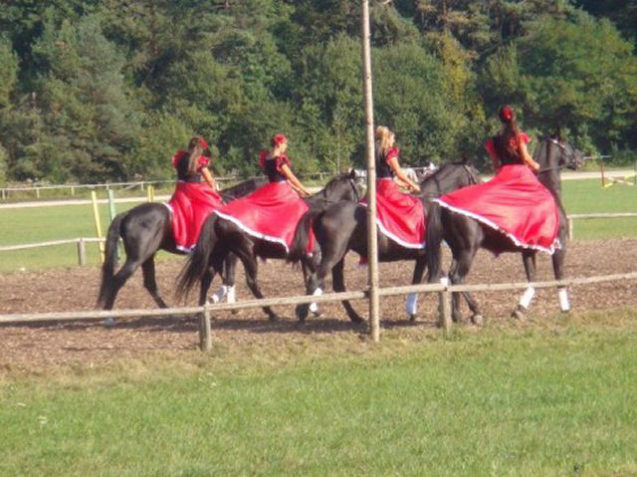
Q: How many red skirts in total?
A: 4